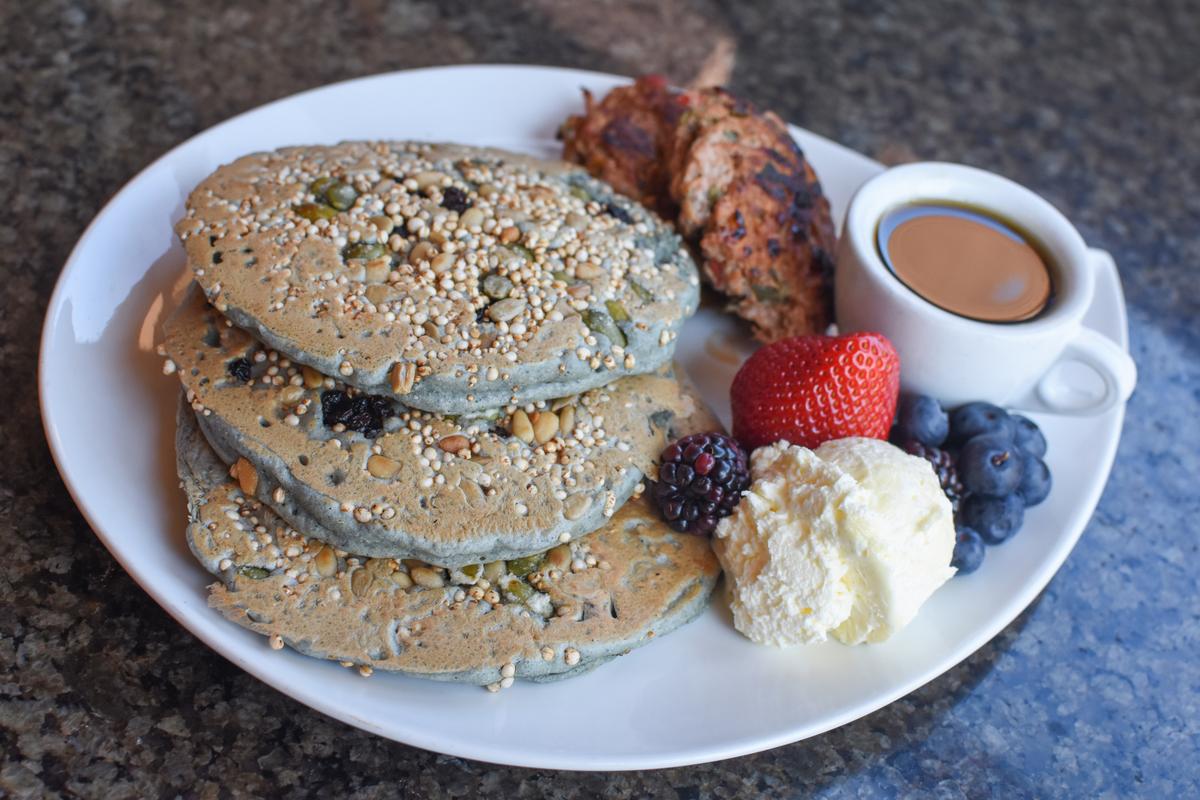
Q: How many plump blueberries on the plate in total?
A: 7